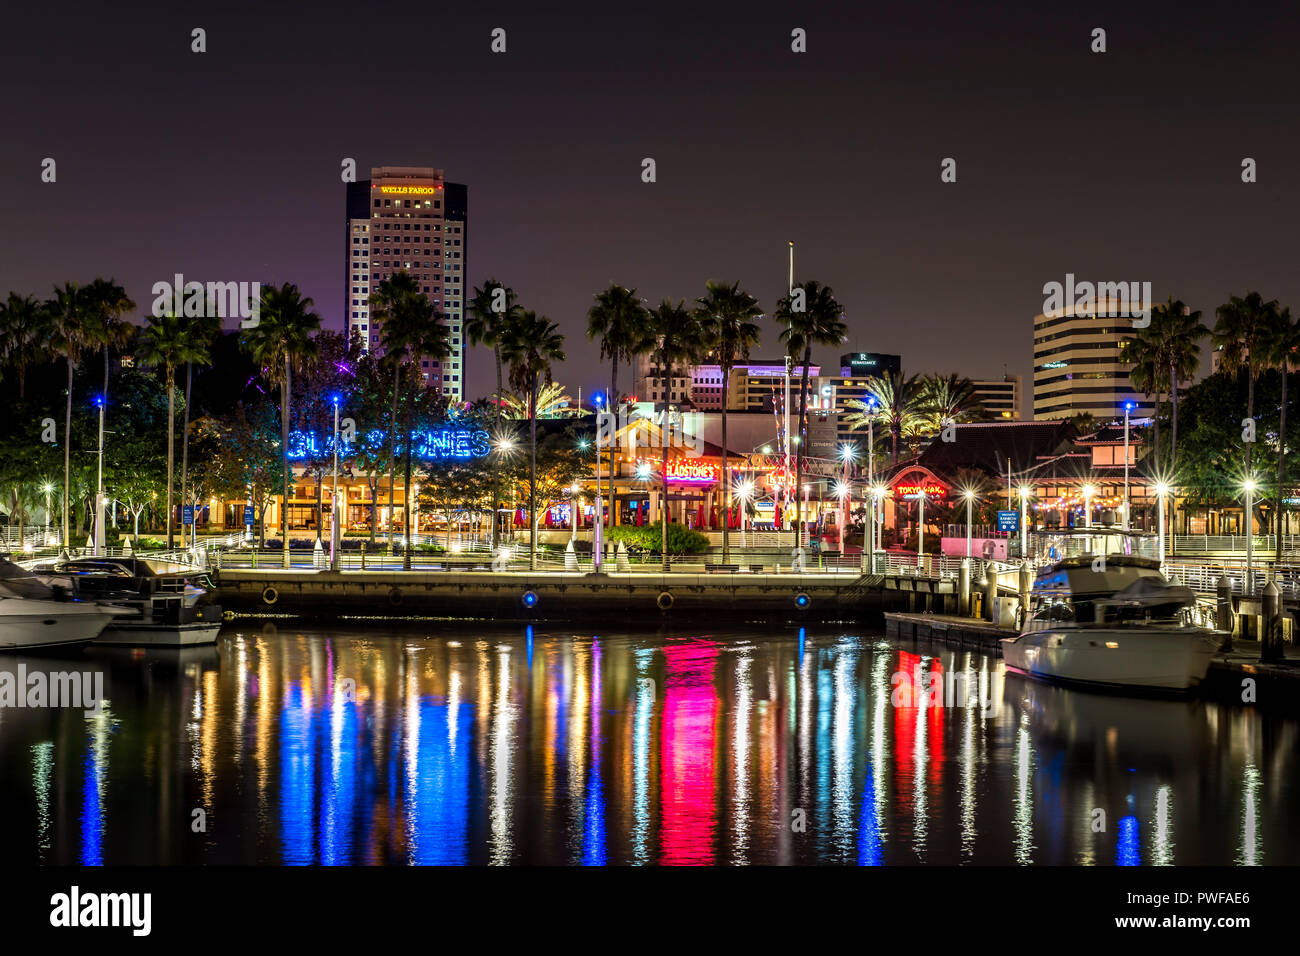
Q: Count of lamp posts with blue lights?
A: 5